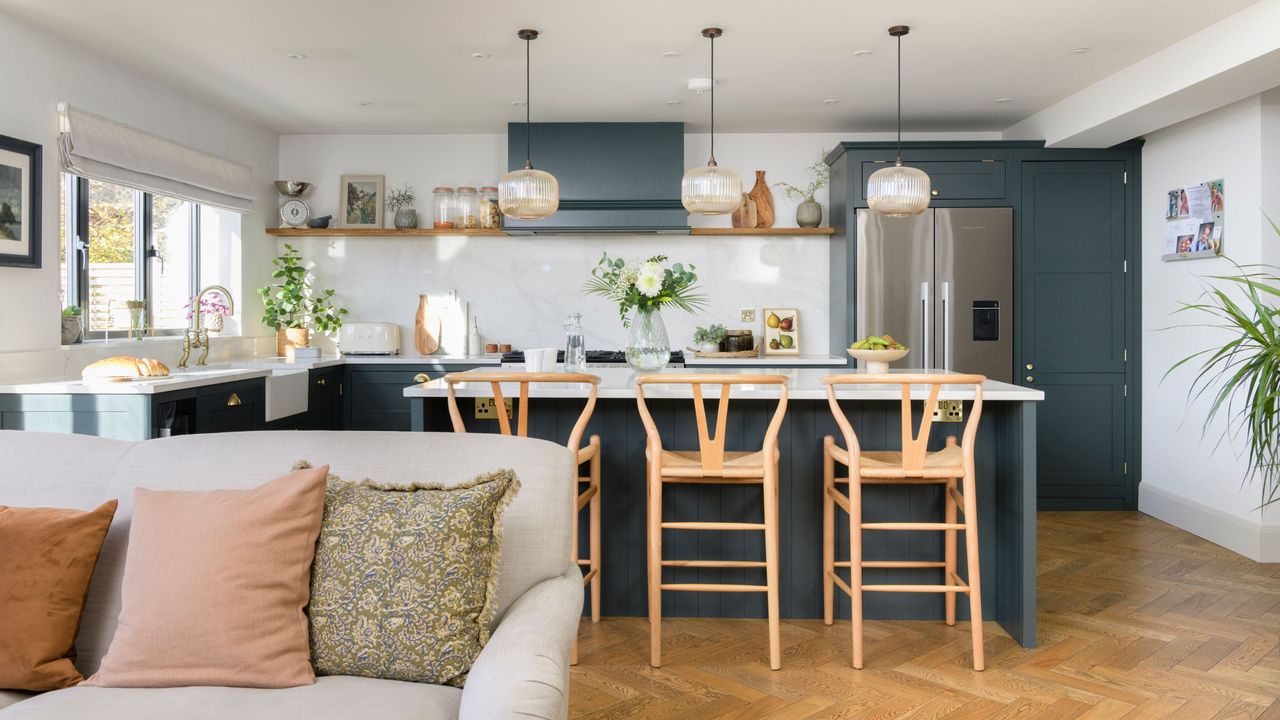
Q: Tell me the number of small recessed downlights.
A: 10